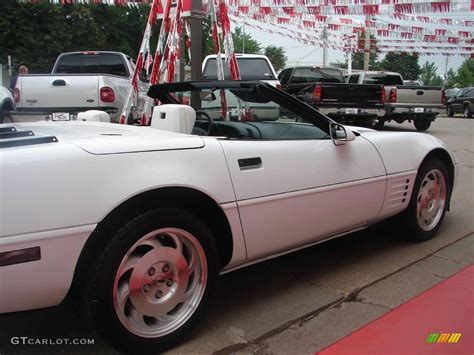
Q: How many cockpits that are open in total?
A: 1